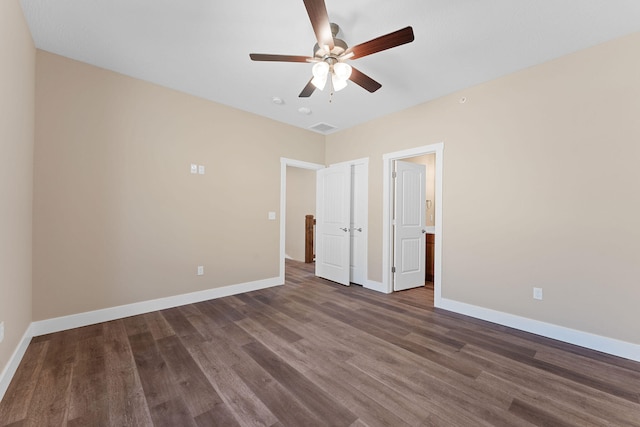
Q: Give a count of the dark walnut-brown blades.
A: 5